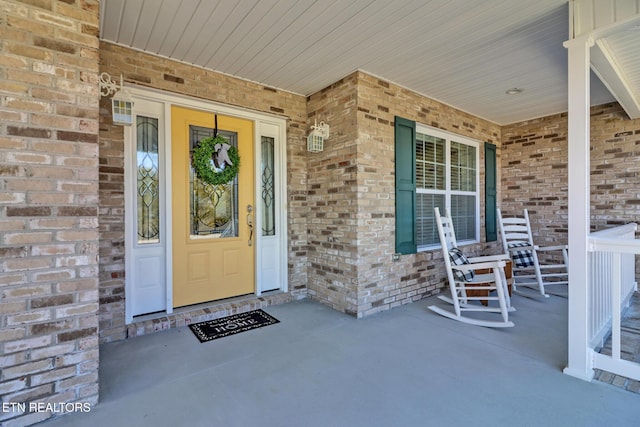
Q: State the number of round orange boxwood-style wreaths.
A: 0